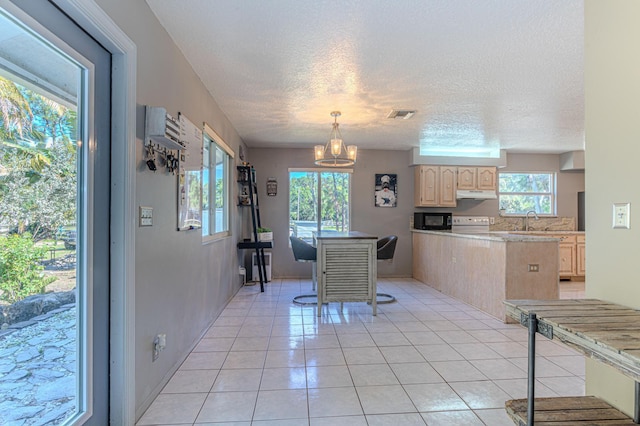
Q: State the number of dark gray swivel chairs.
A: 2